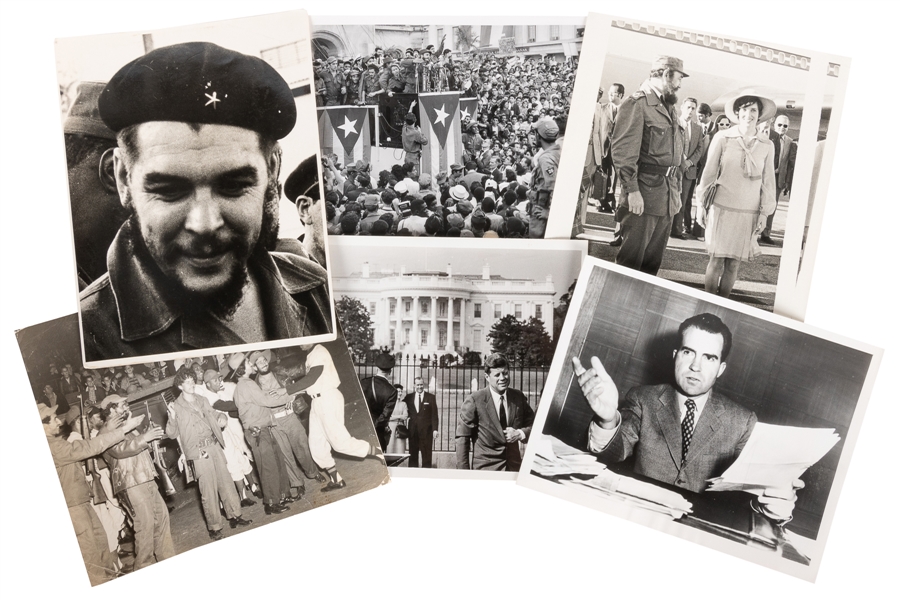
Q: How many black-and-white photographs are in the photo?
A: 6